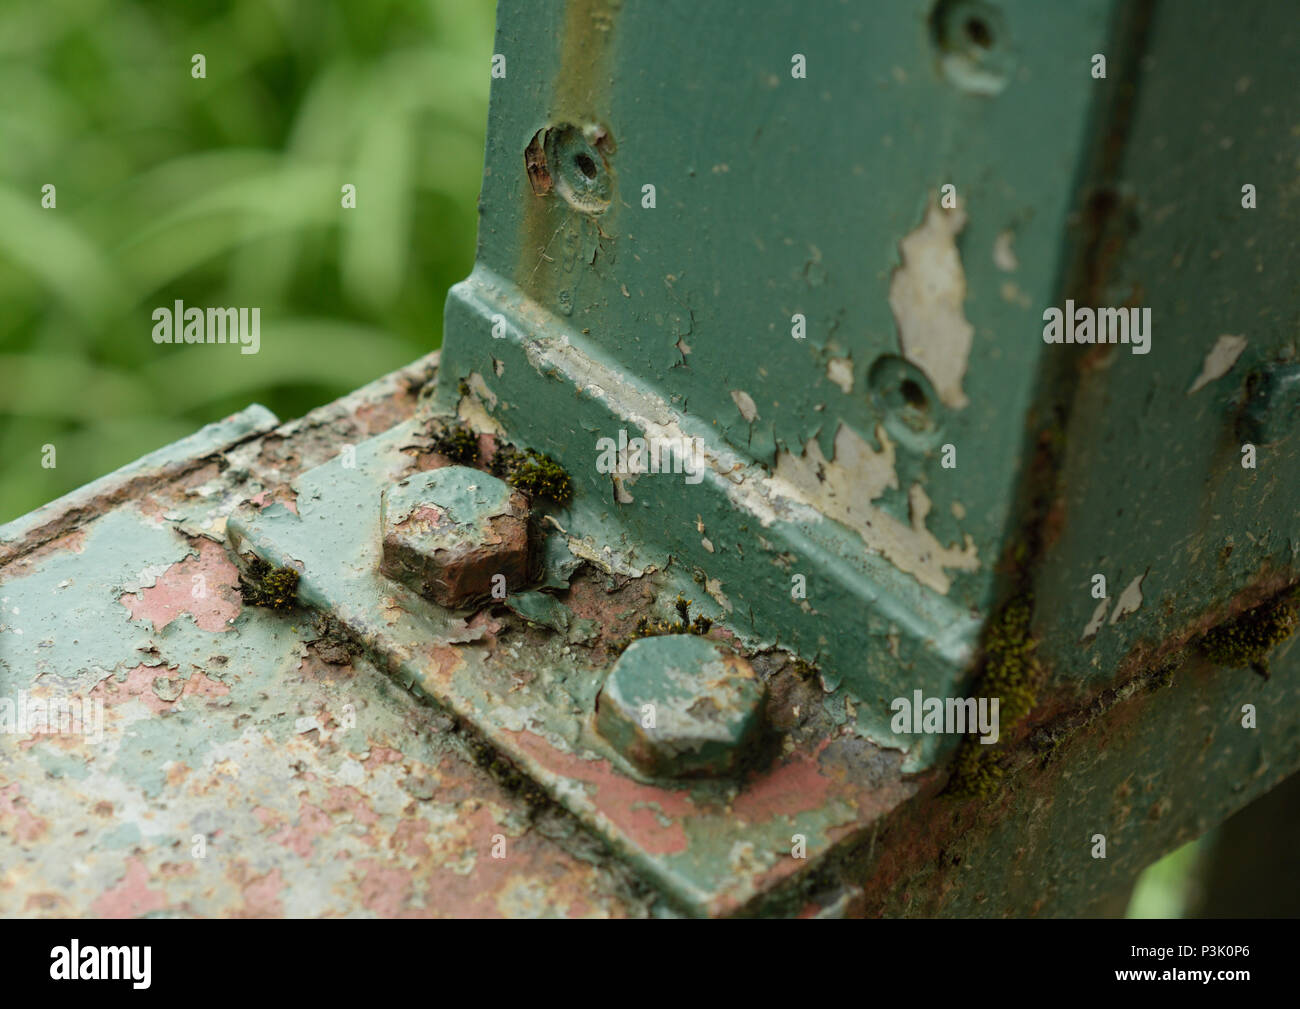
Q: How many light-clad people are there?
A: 0